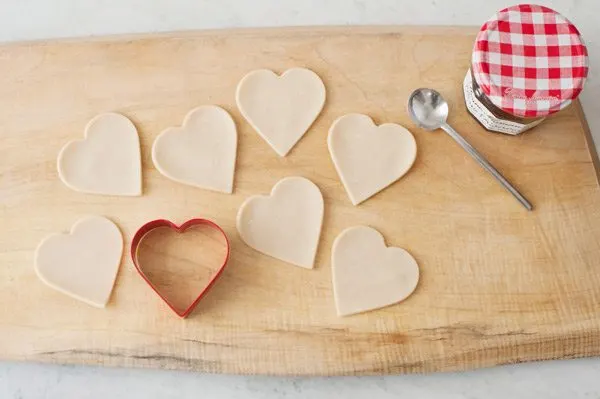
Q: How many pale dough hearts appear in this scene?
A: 7